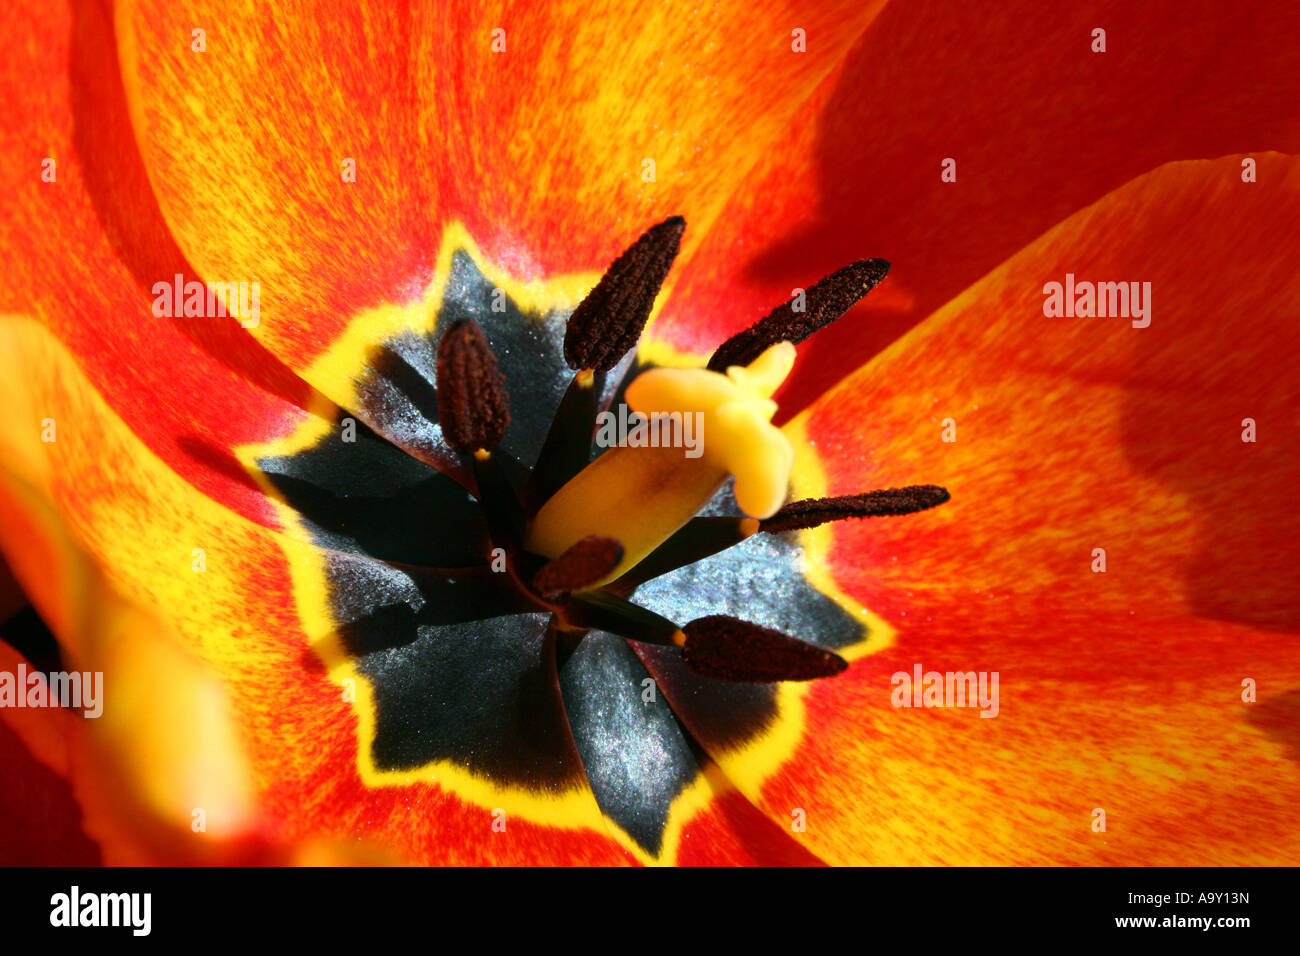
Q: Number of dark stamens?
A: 6